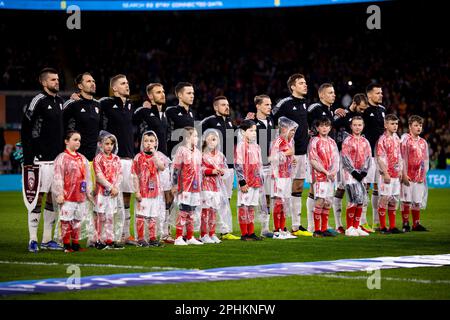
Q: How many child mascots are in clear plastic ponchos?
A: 11